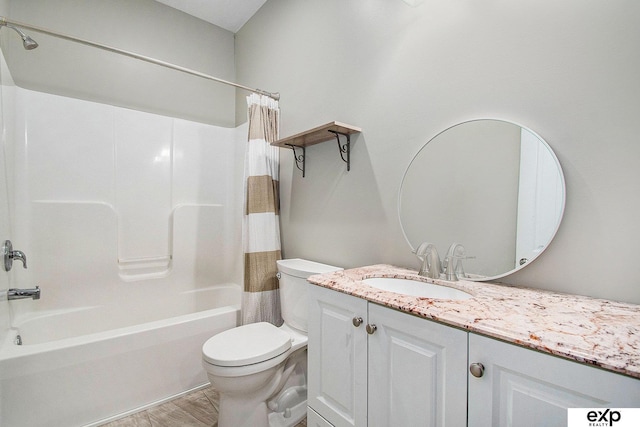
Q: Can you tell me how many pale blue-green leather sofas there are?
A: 0